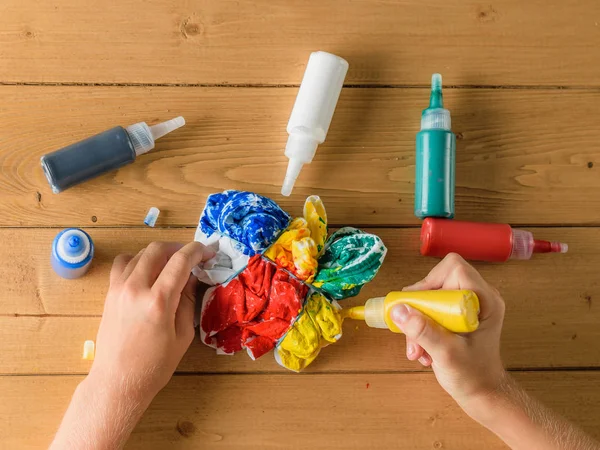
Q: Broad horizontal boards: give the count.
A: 4